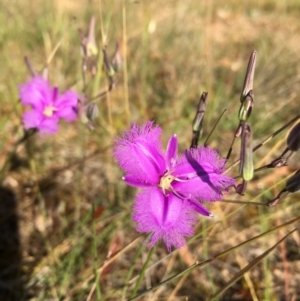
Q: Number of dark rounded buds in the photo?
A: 2